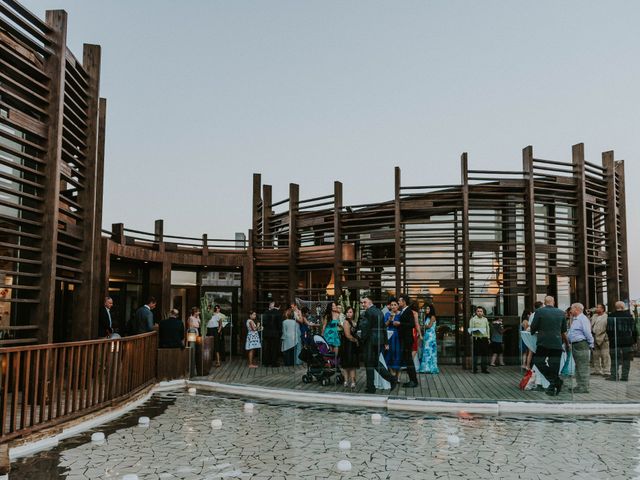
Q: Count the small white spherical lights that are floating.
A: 10